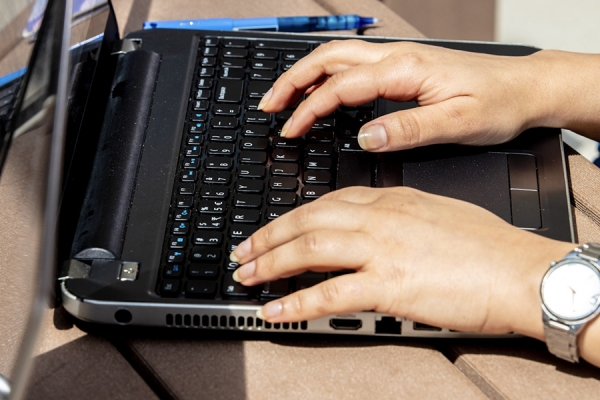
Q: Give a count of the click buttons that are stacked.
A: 2